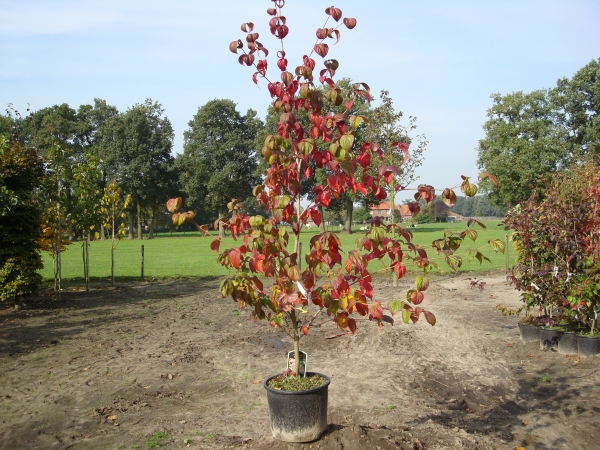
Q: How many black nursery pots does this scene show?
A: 5